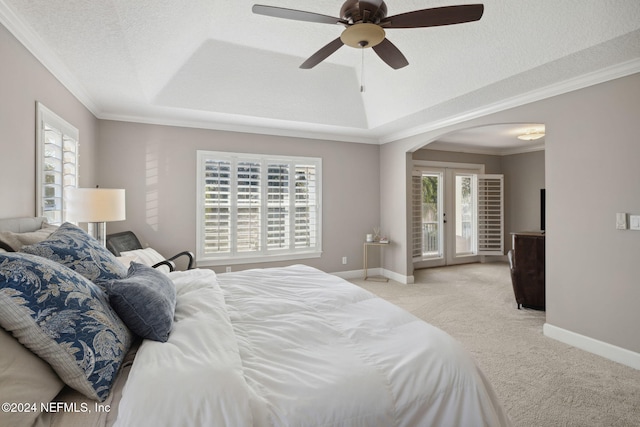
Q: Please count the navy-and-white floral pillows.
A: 2